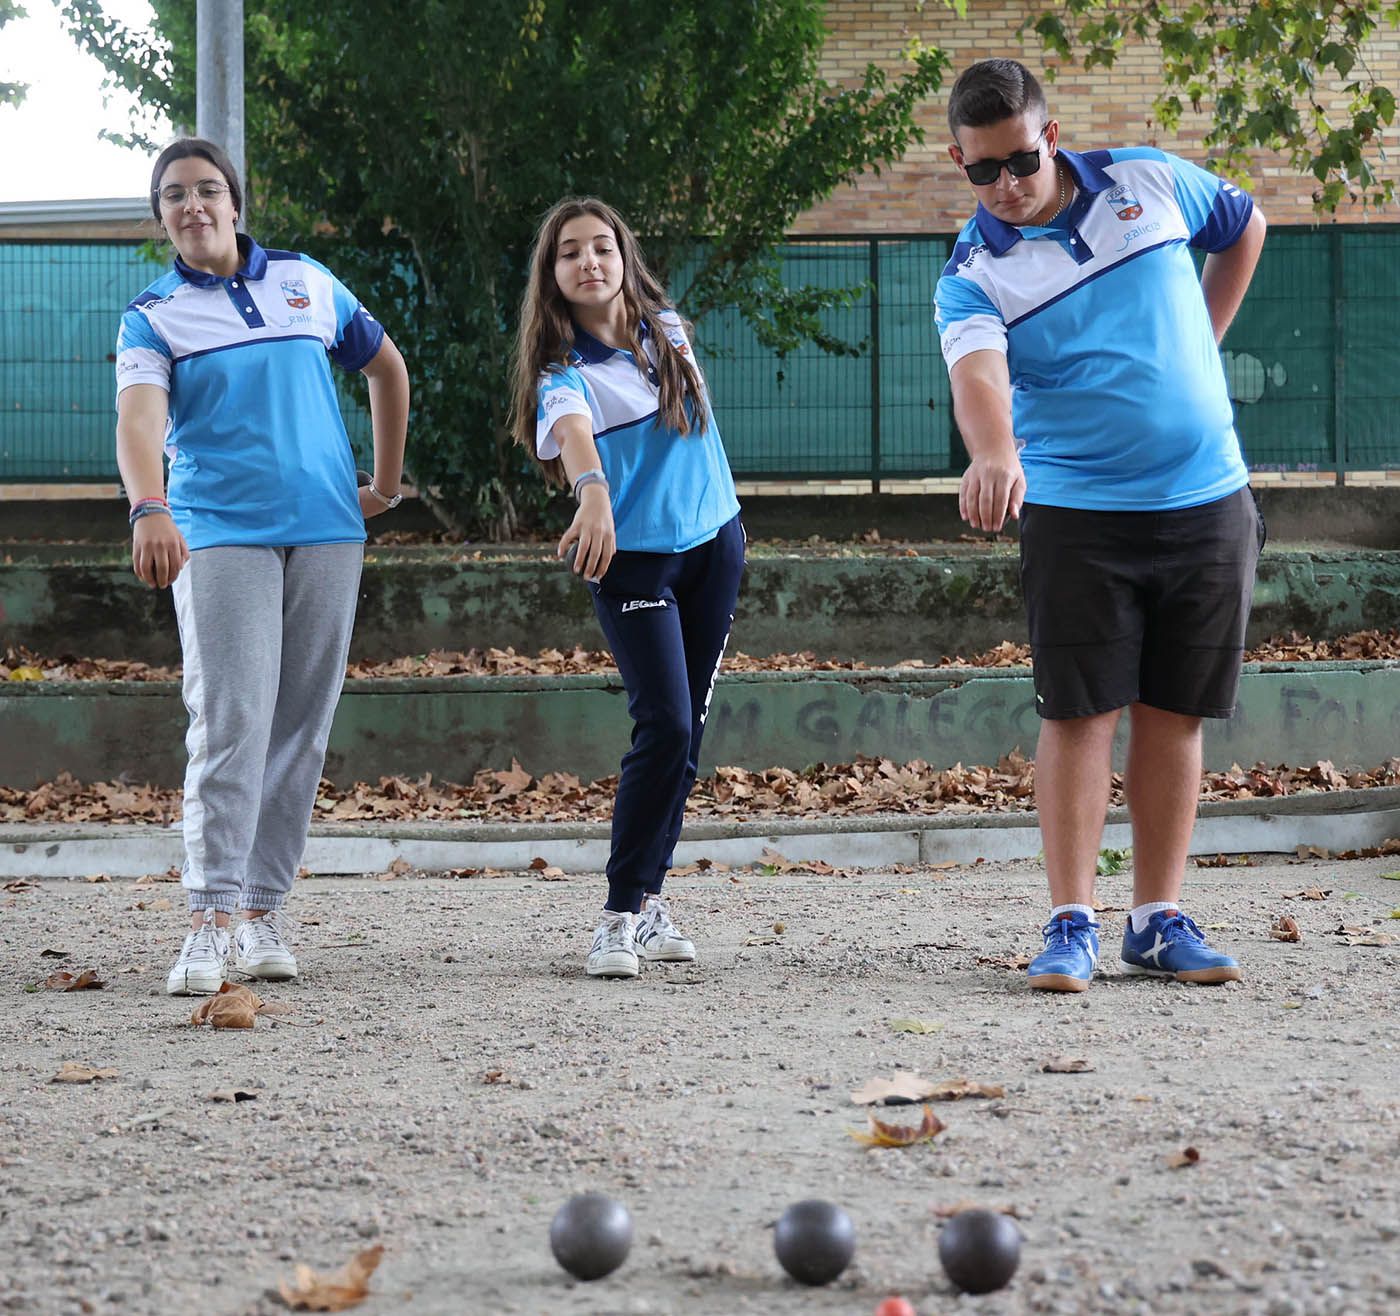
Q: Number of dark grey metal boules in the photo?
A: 3